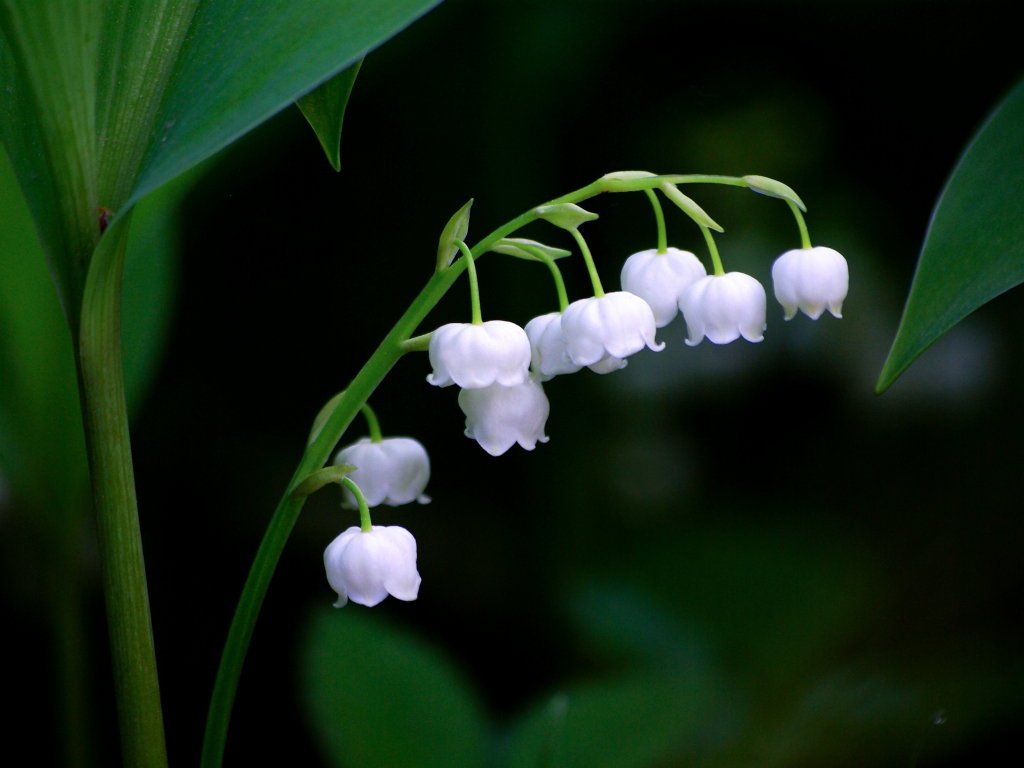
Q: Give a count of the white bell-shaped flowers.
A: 9